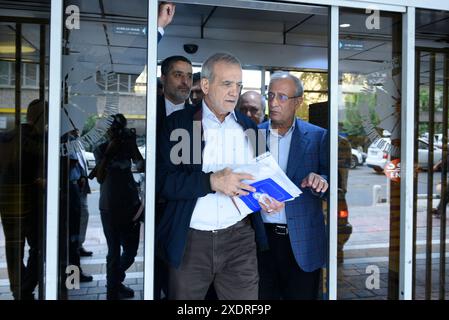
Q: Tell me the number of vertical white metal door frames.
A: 4